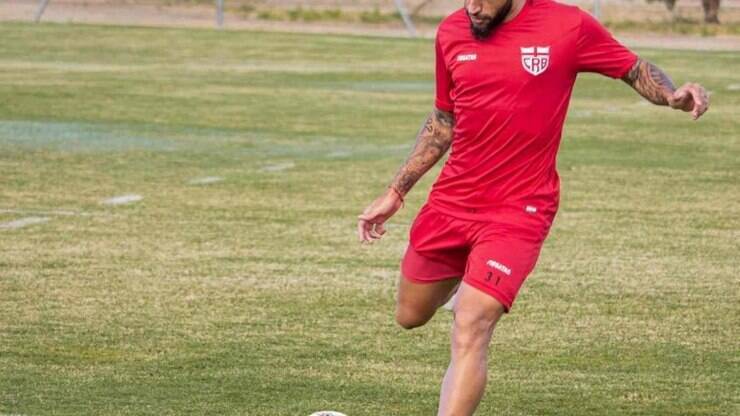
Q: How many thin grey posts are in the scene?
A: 4